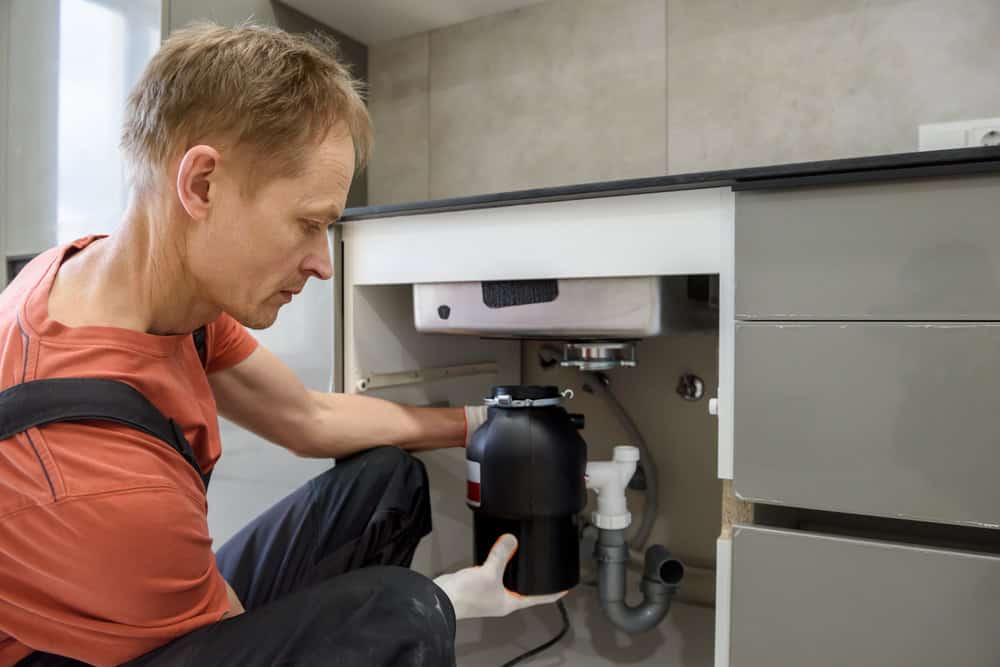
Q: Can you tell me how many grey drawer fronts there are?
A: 3